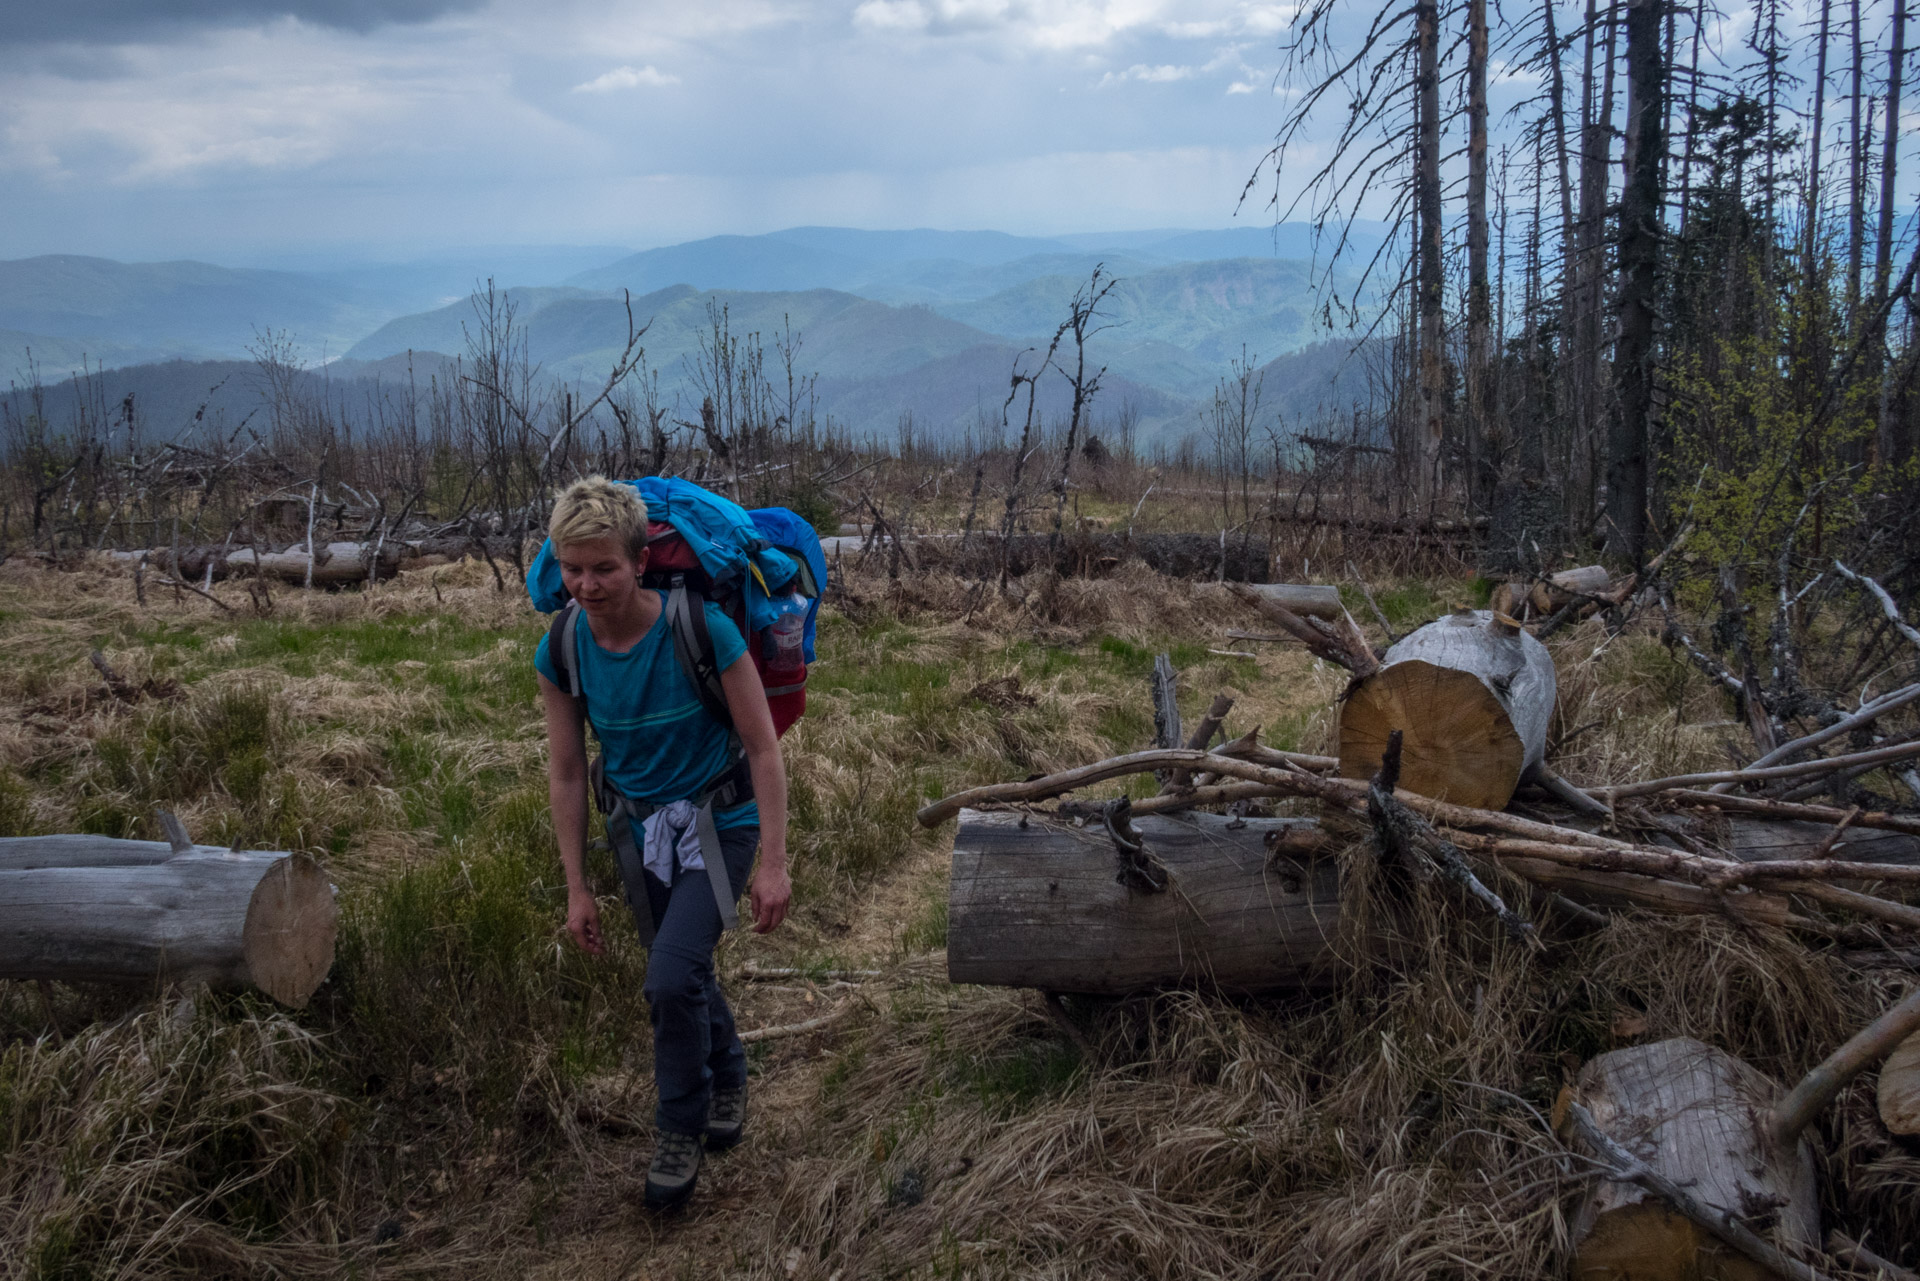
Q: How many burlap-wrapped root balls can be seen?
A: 0